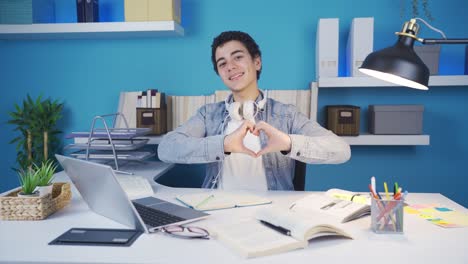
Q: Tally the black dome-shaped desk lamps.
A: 1